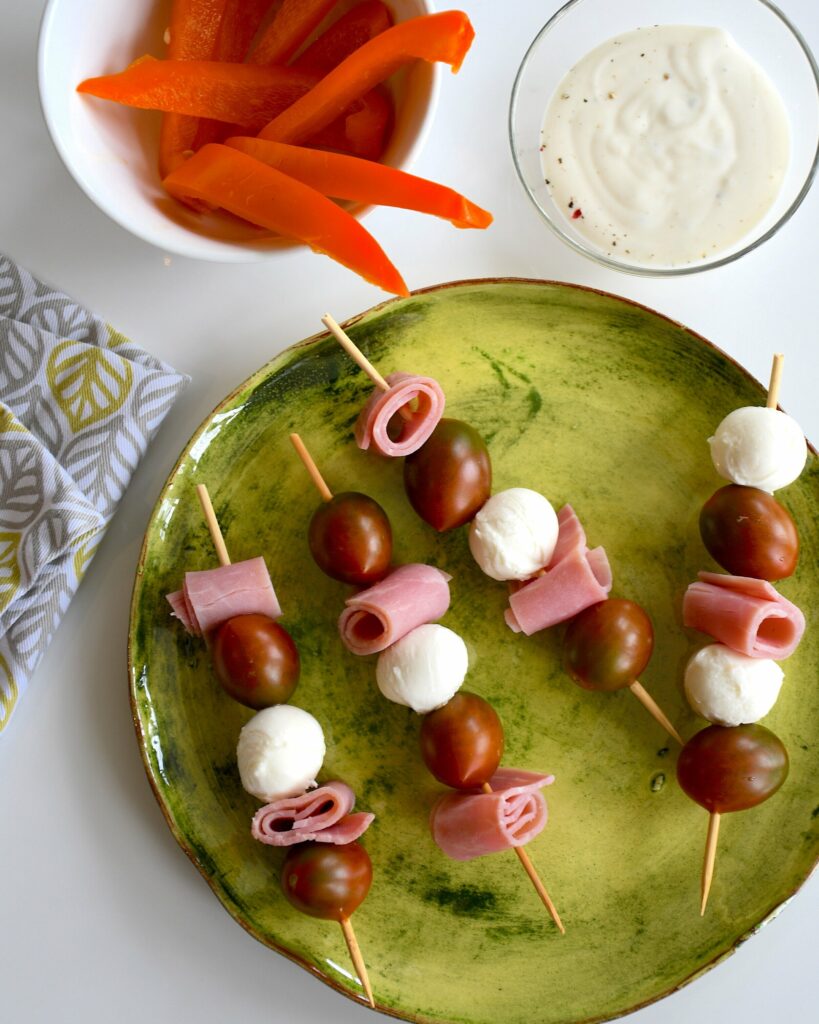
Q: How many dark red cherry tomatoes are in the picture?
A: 8